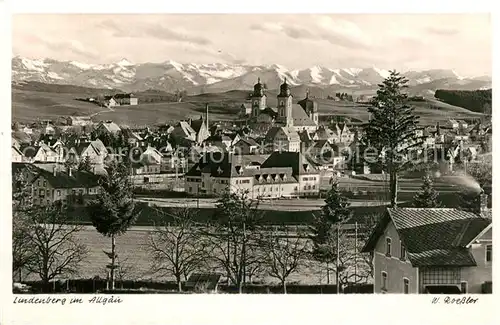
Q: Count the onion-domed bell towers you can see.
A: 2